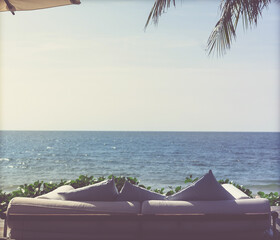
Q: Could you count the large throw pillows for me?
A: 3